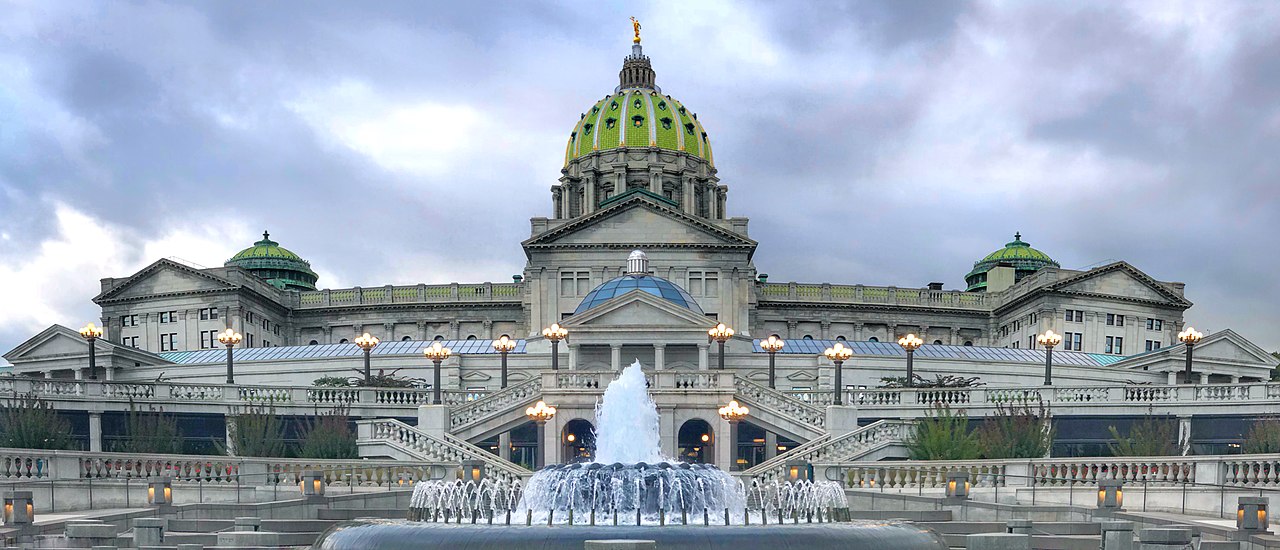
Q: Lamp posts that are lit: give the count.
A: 14